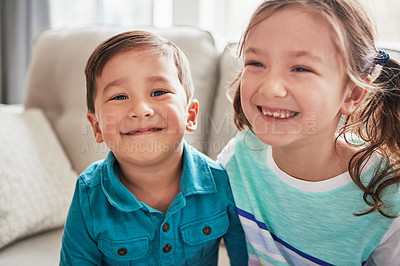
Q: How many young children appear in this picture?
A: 2